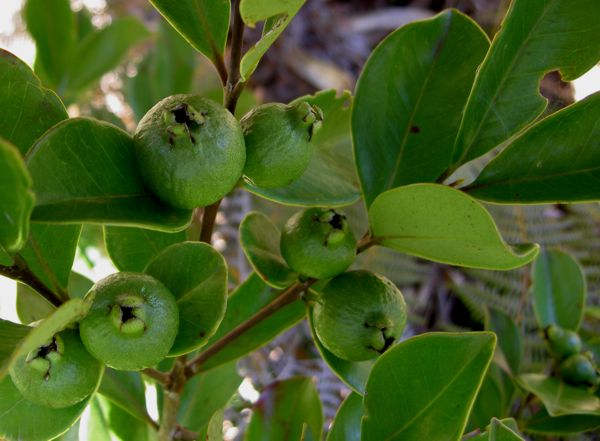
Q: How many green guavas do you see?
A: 8